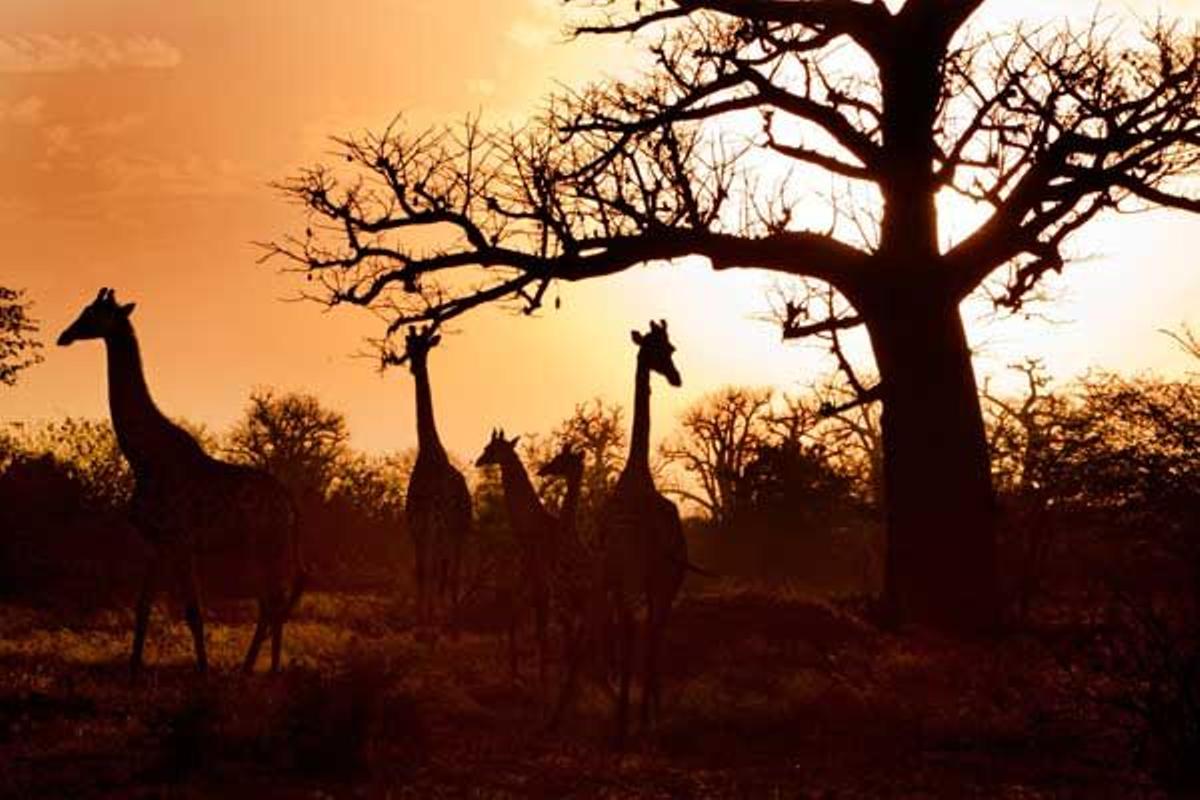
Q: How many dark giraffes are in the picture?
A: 5